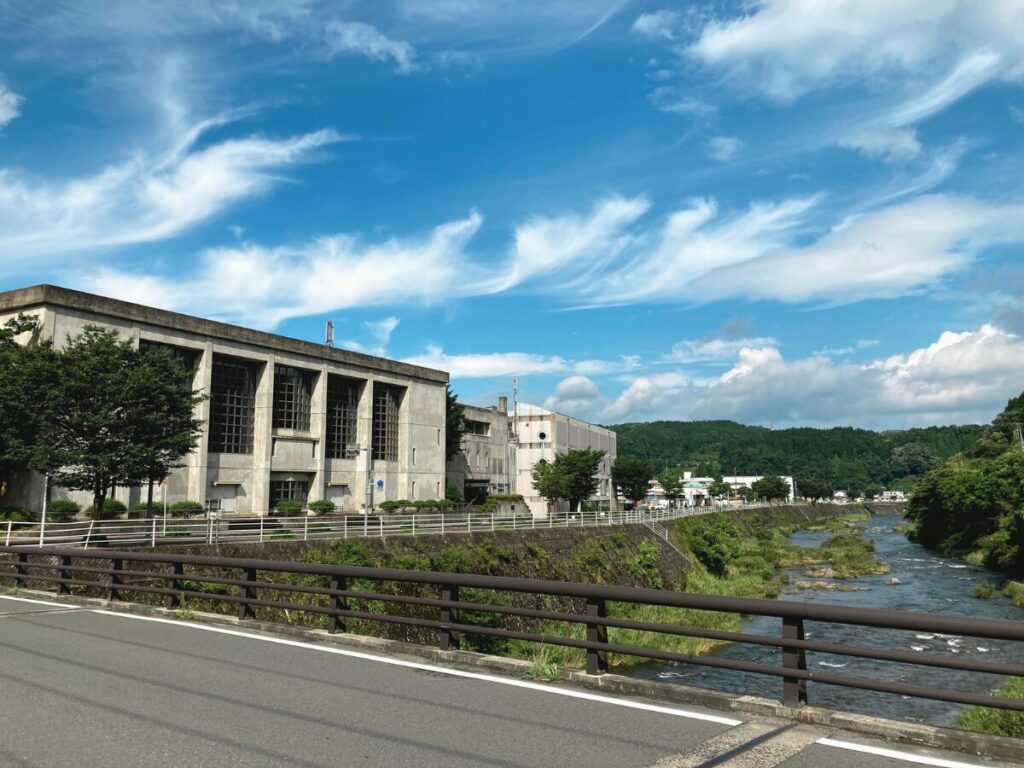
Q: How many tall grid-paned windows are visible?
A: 5